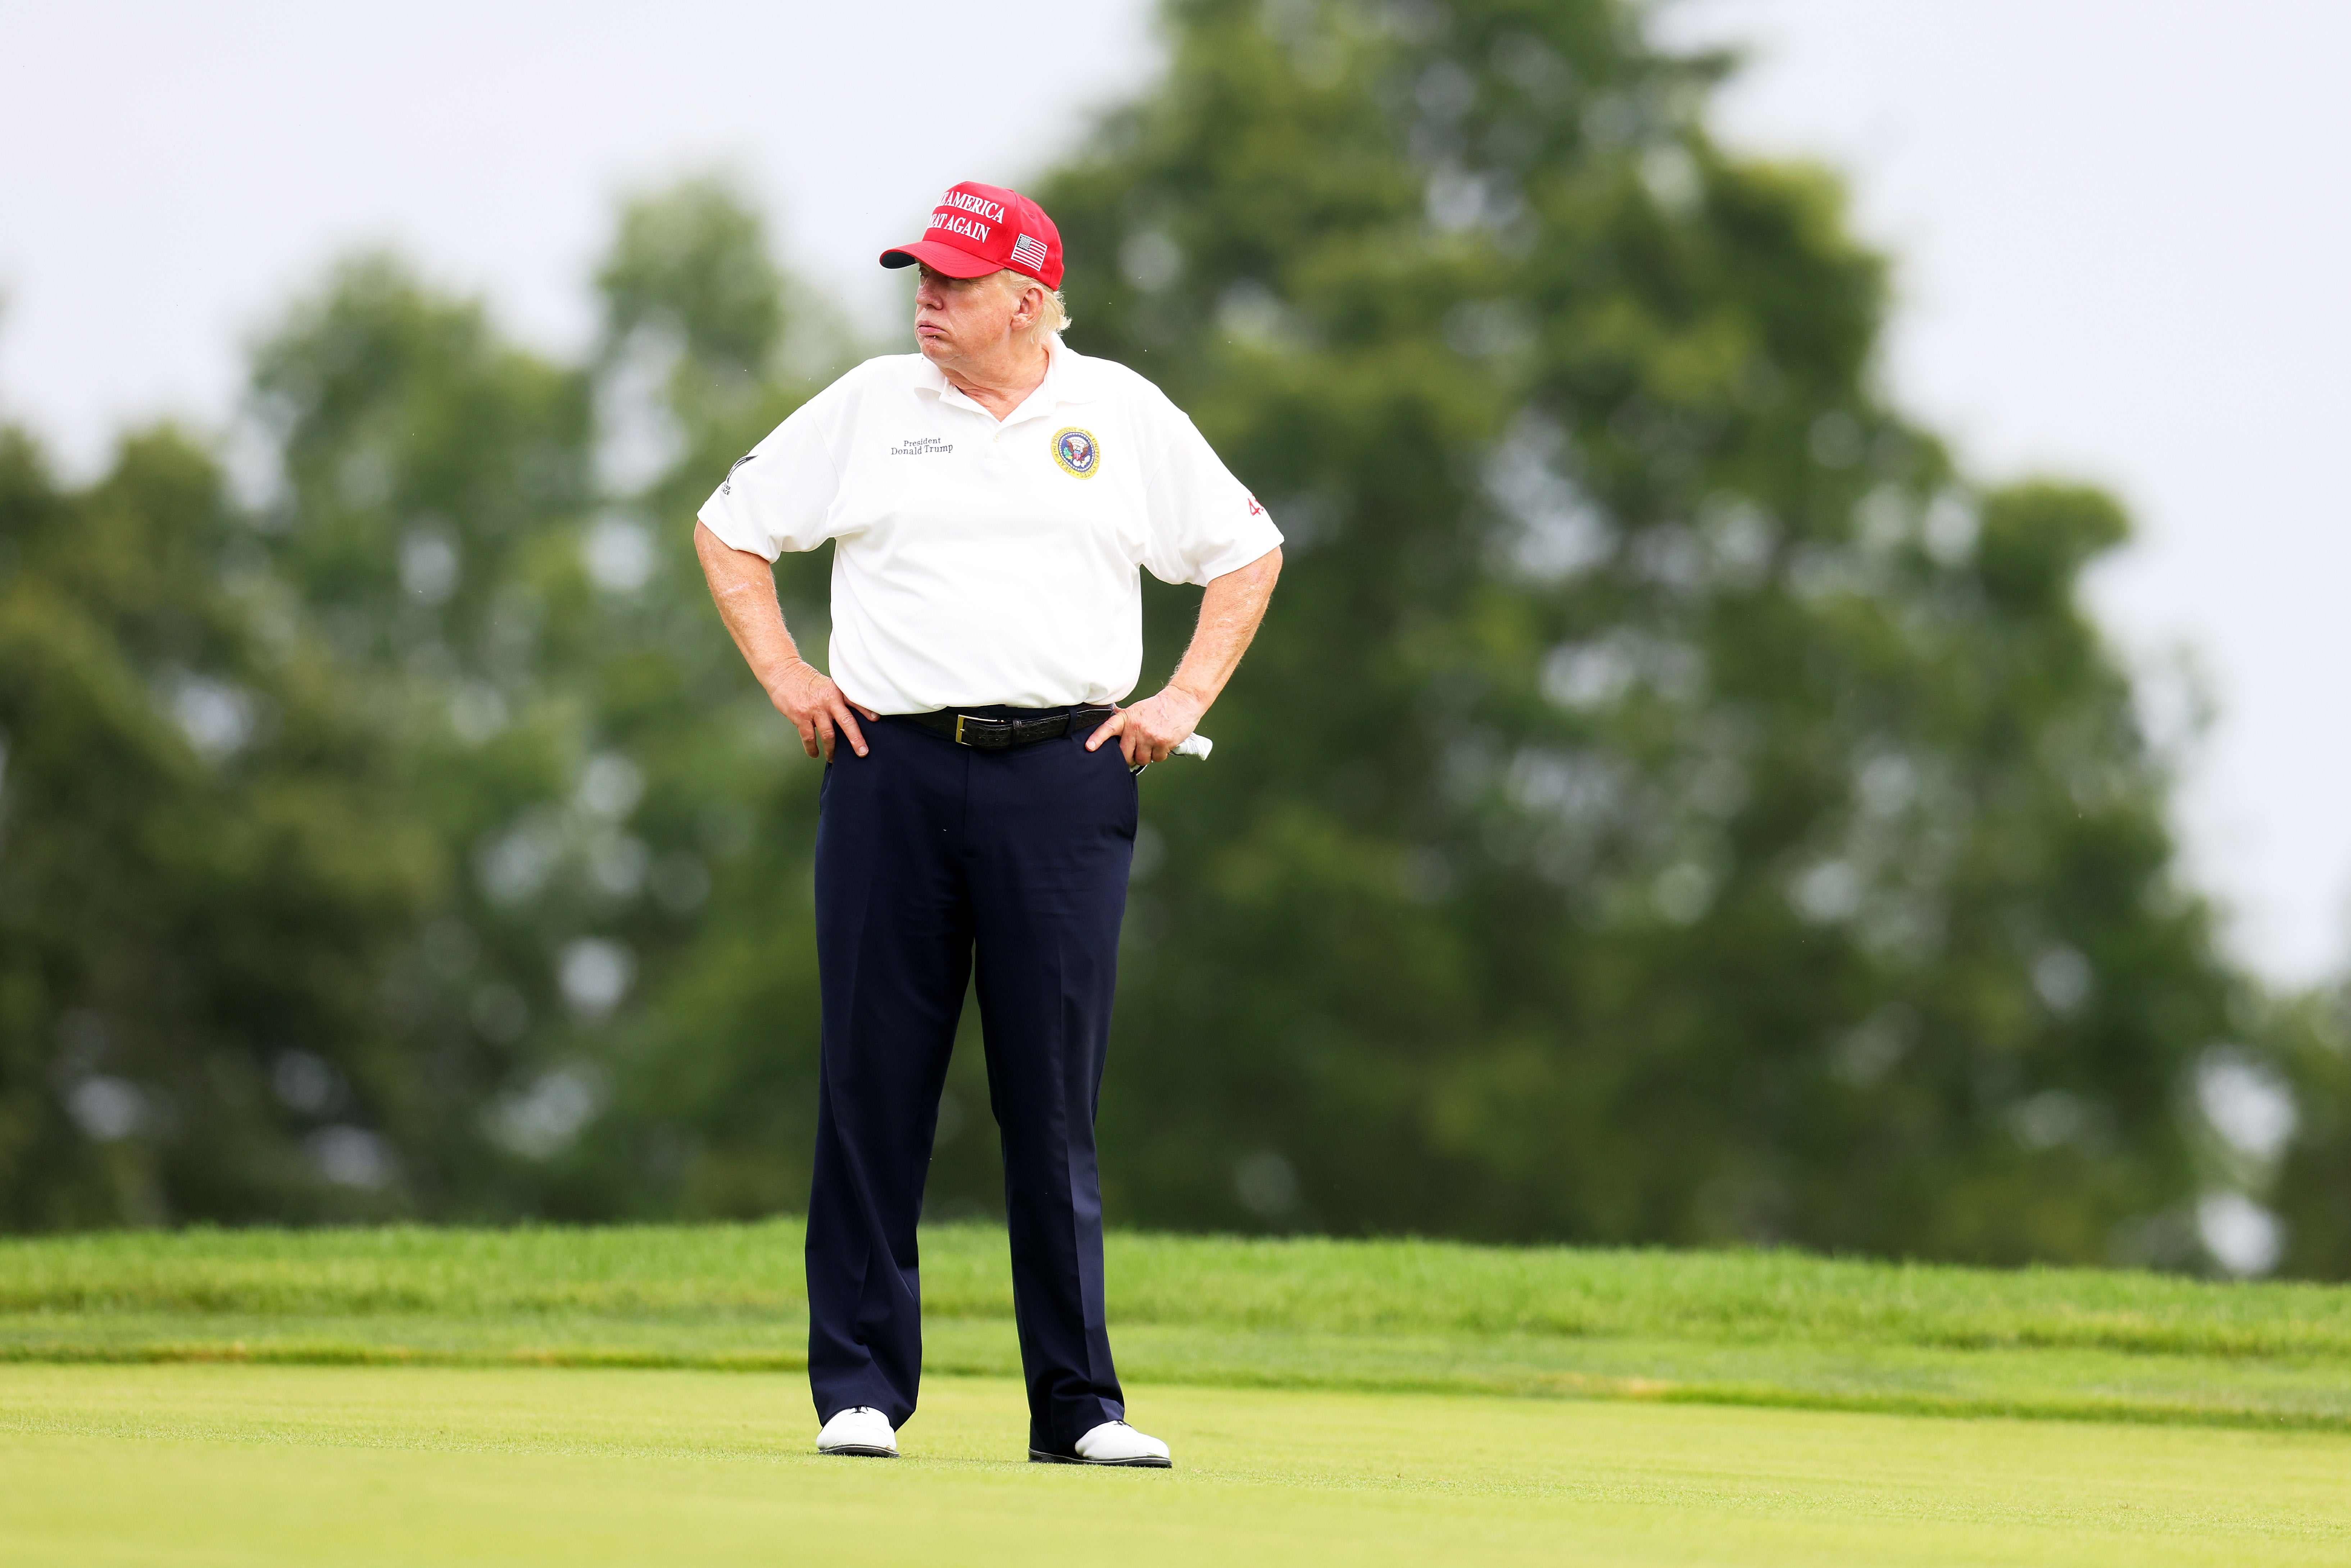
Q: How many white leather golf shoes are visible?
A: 2